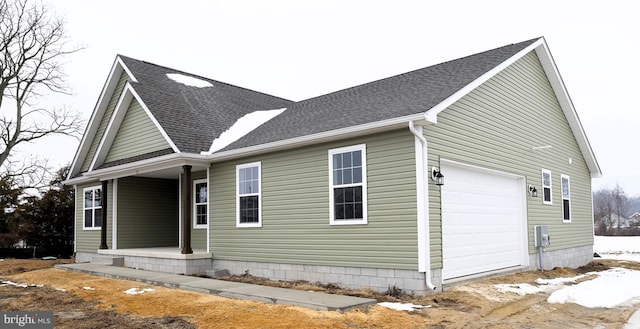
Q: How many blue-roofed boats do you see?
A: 0